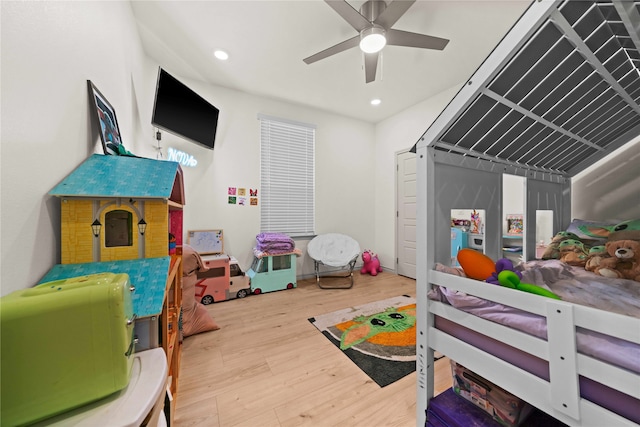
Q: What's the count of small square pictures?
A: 6